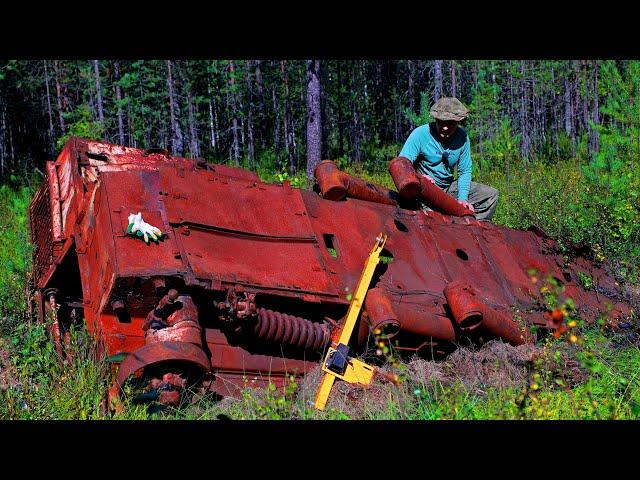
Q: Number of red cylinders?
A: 4